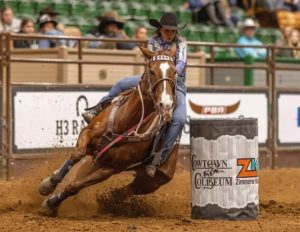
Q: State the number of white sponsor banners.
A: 3